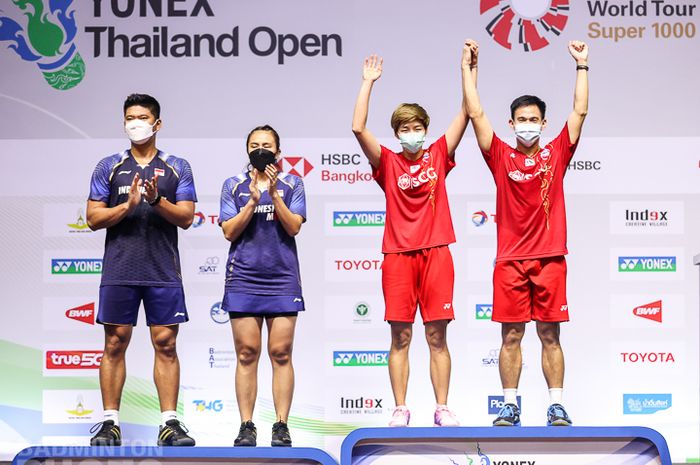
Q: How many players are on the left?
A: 2